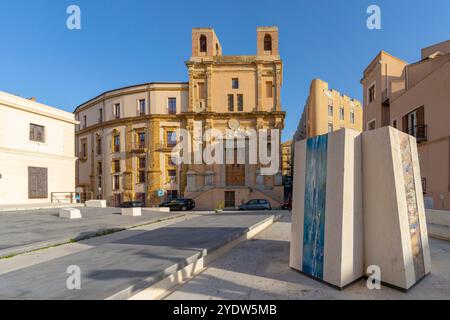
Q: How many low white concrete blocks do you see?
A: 3